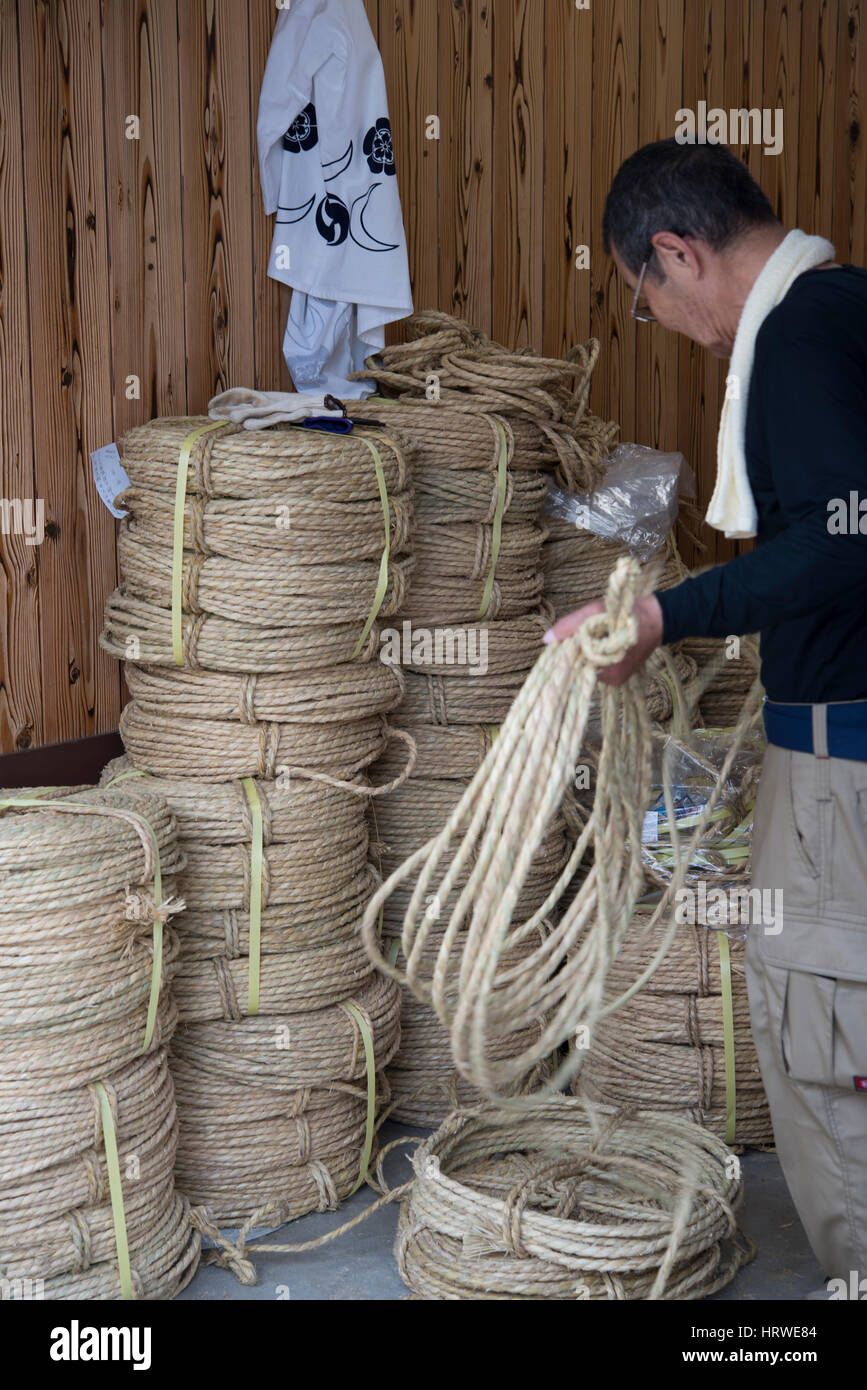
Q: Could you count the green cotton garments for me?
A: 0